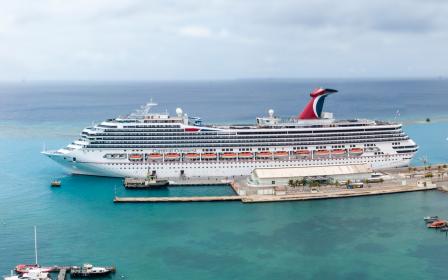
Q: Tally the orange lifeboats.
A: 13